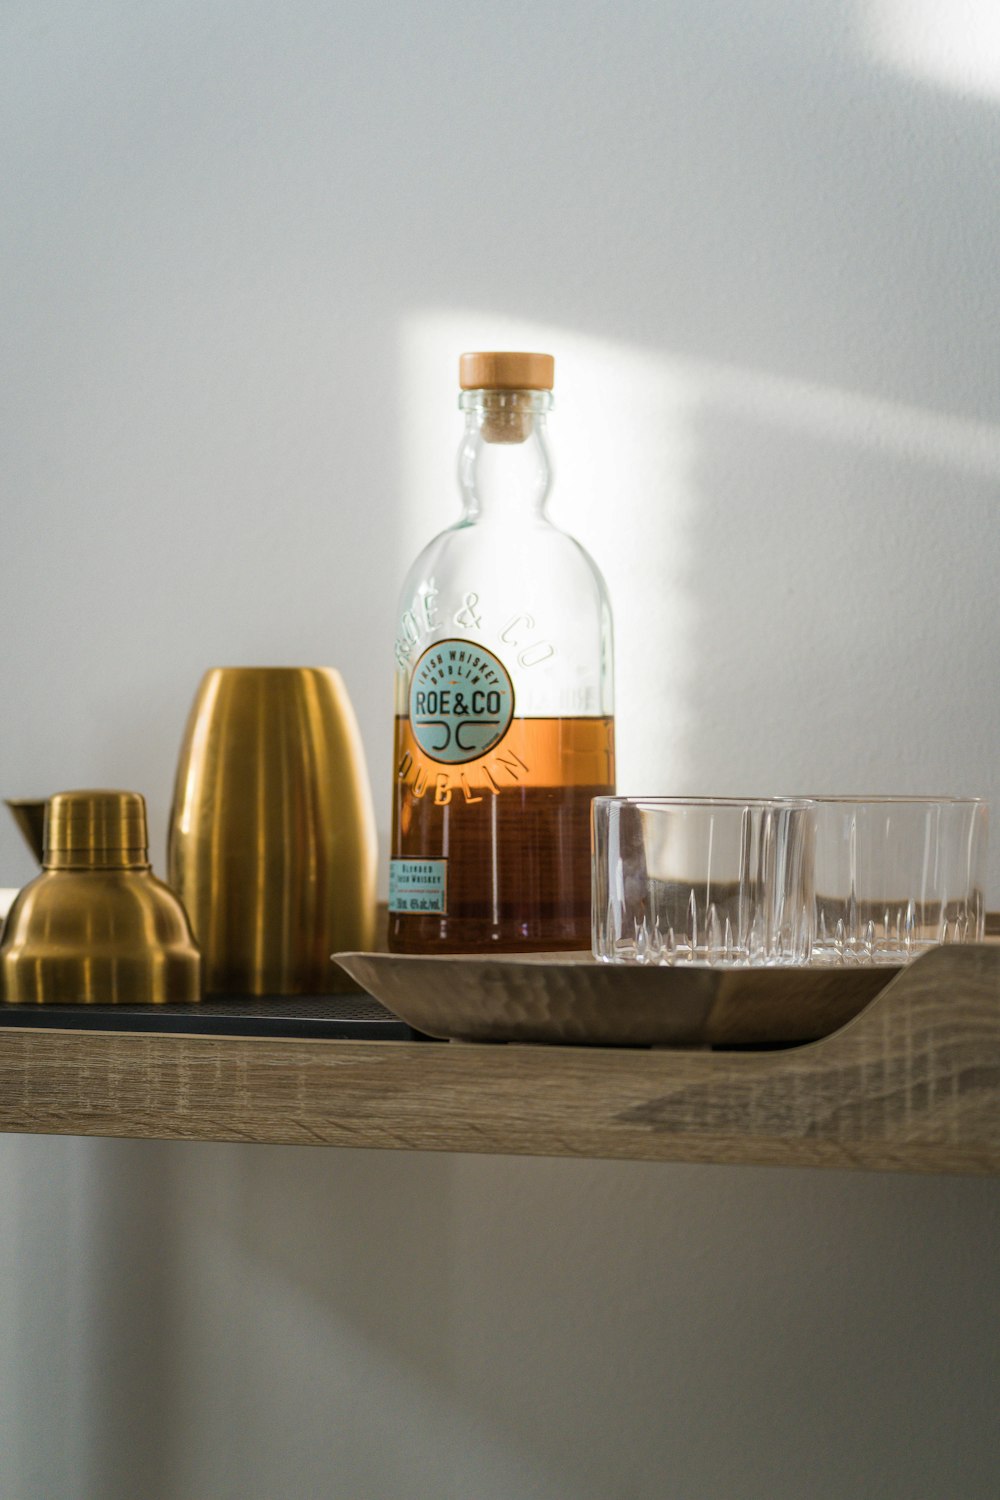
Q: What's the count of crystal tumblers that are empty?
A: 2